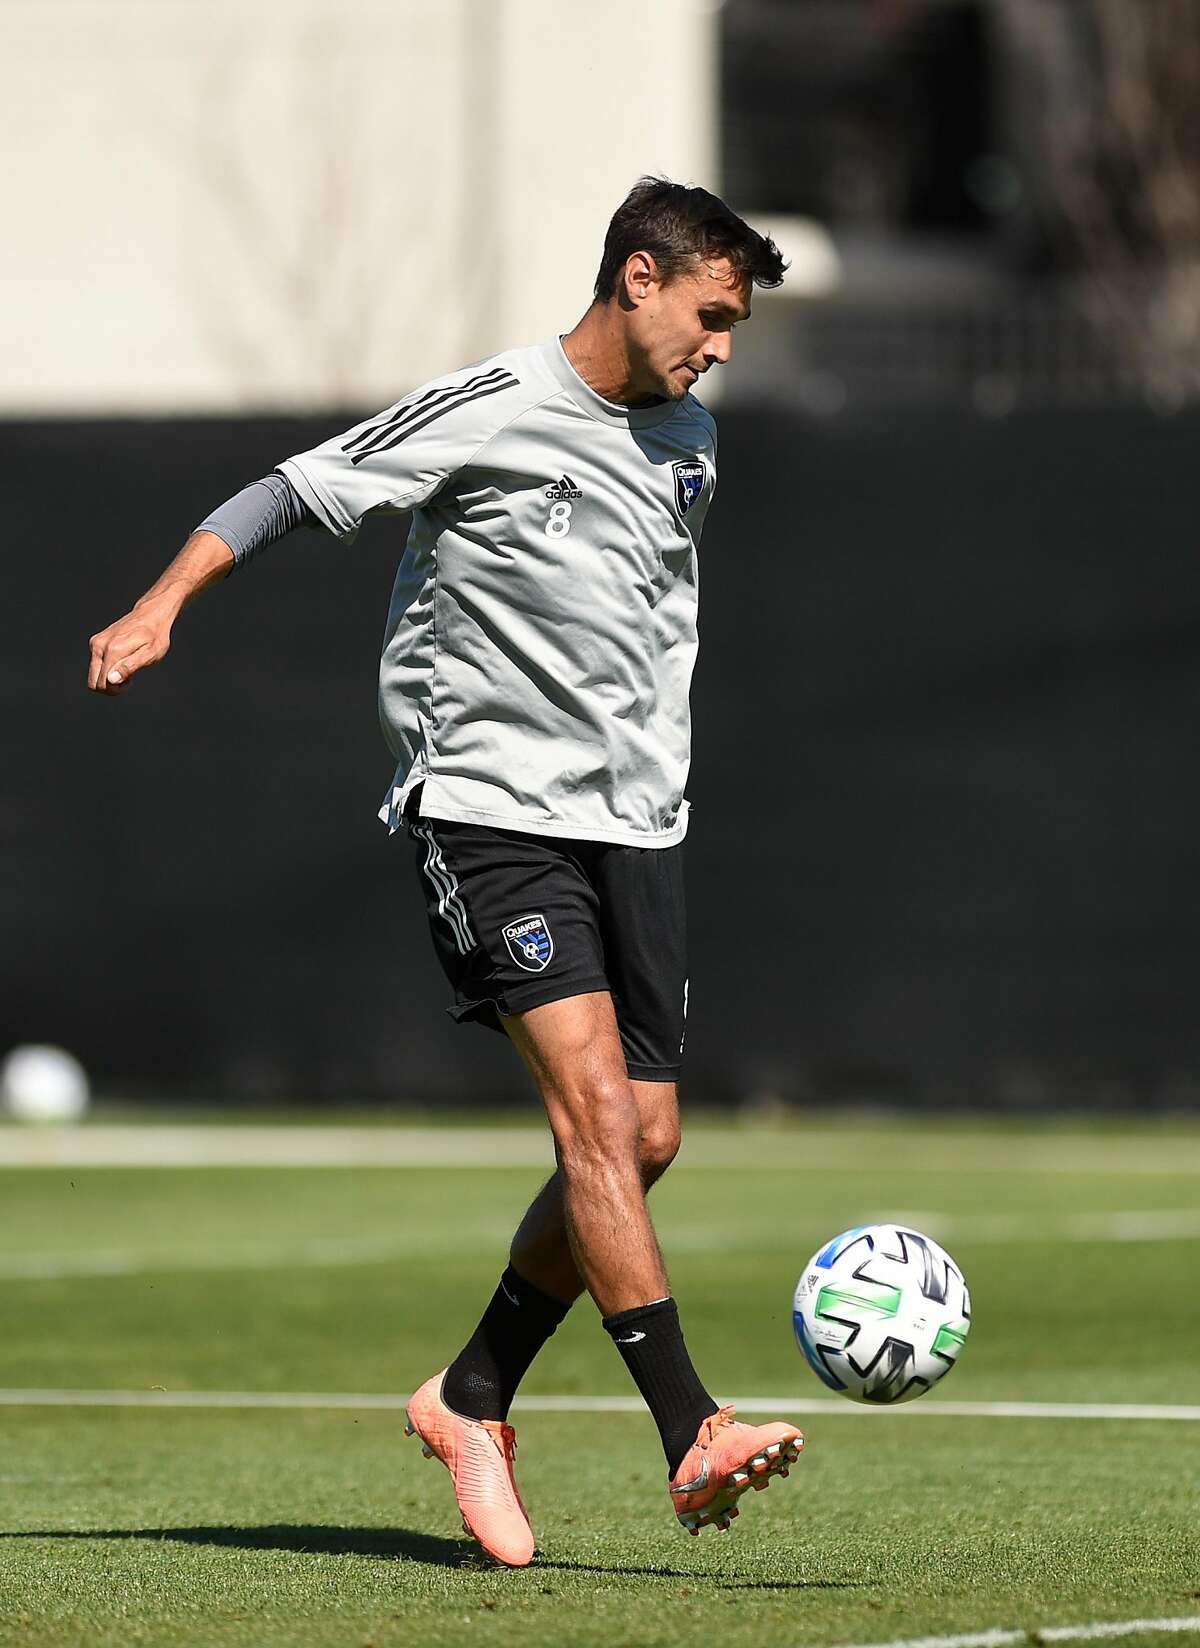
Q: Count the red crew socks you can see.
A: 0